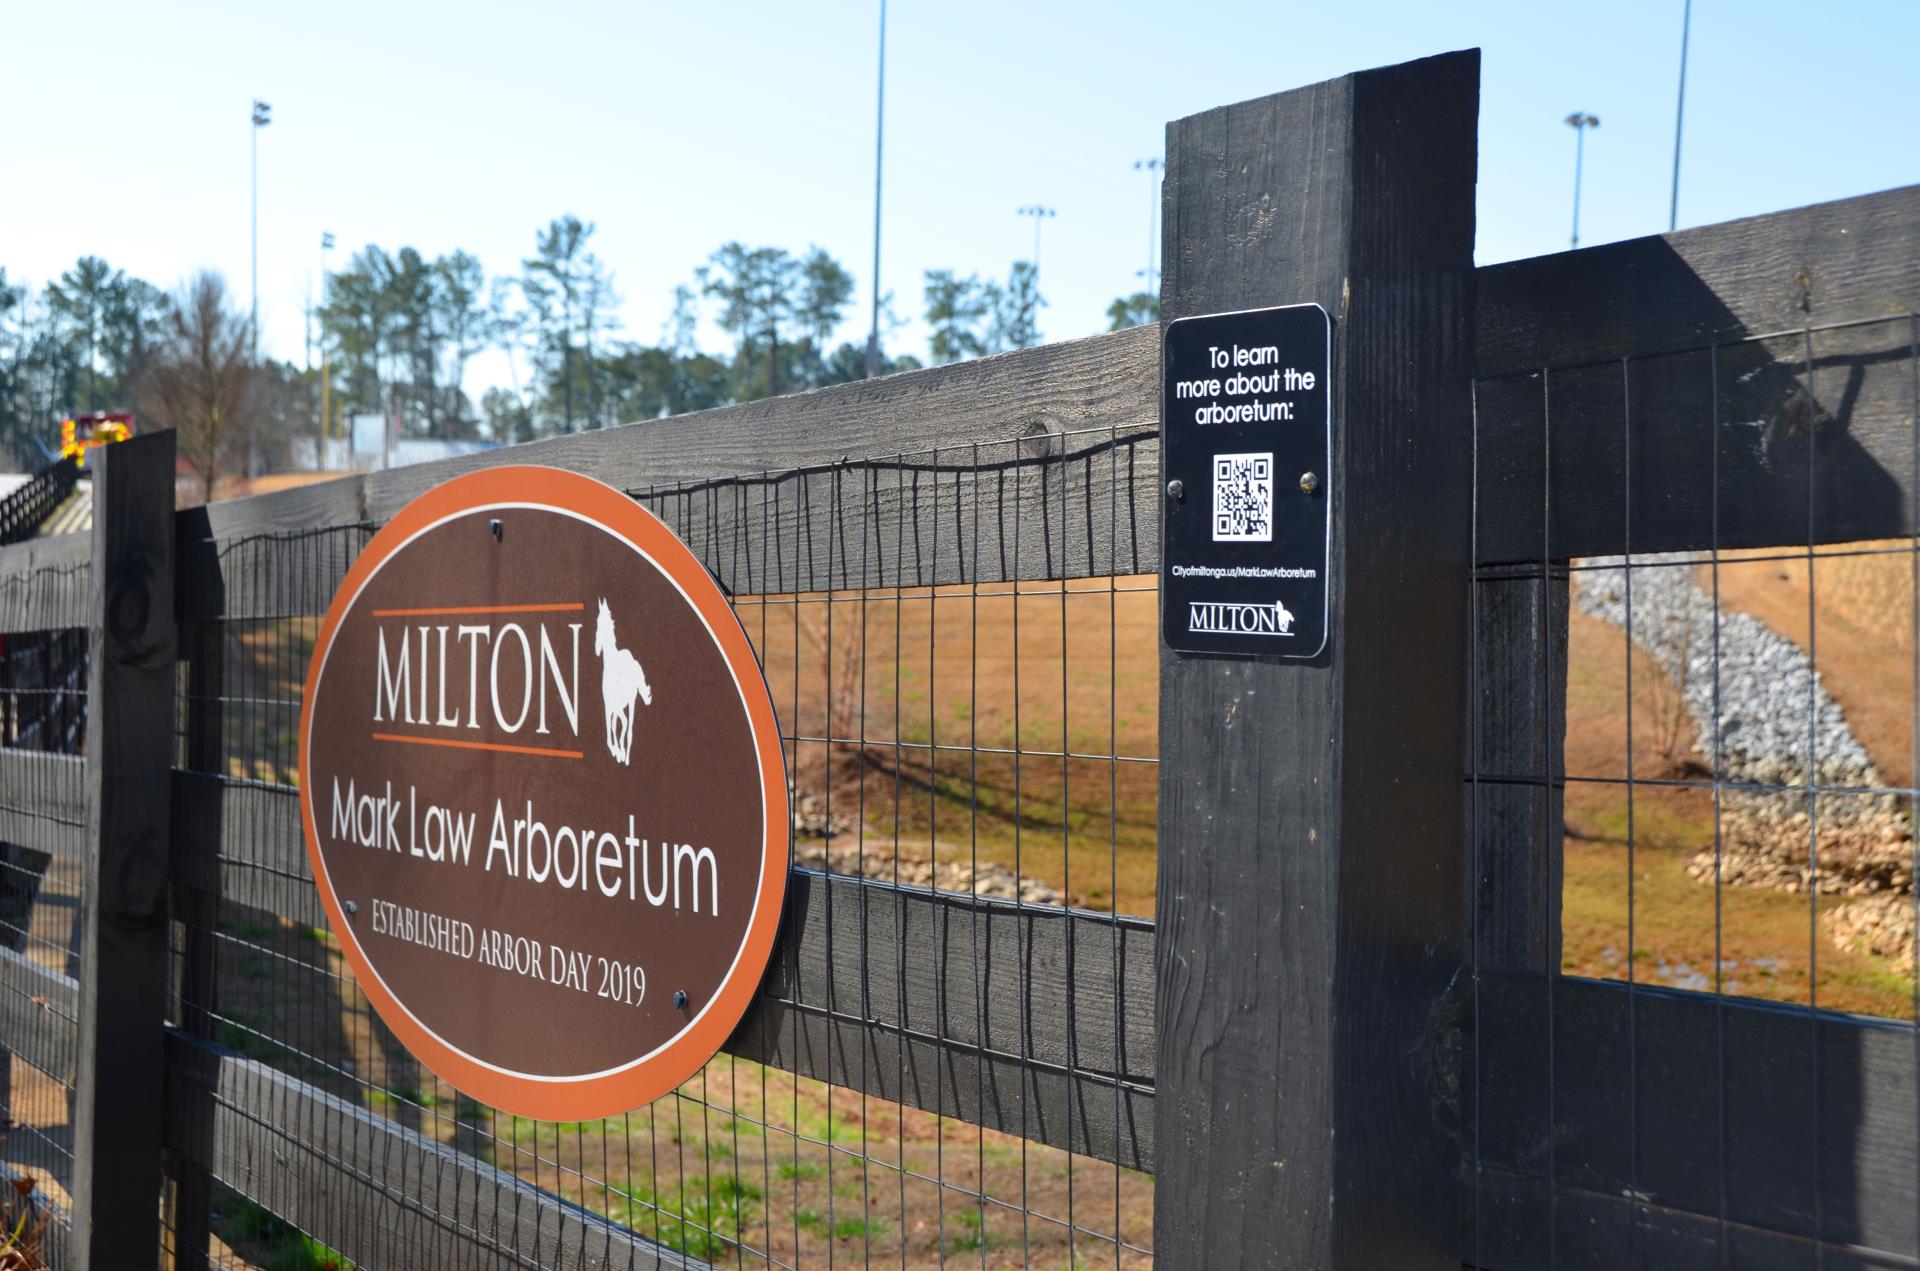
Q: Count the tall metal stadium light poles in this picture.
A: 7